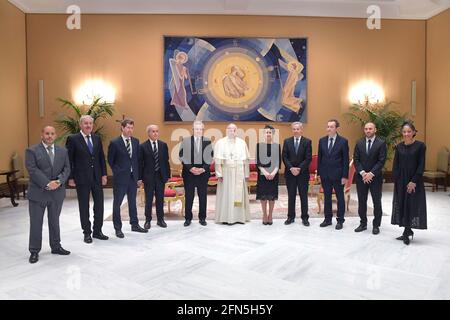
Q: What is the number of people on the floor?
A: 11